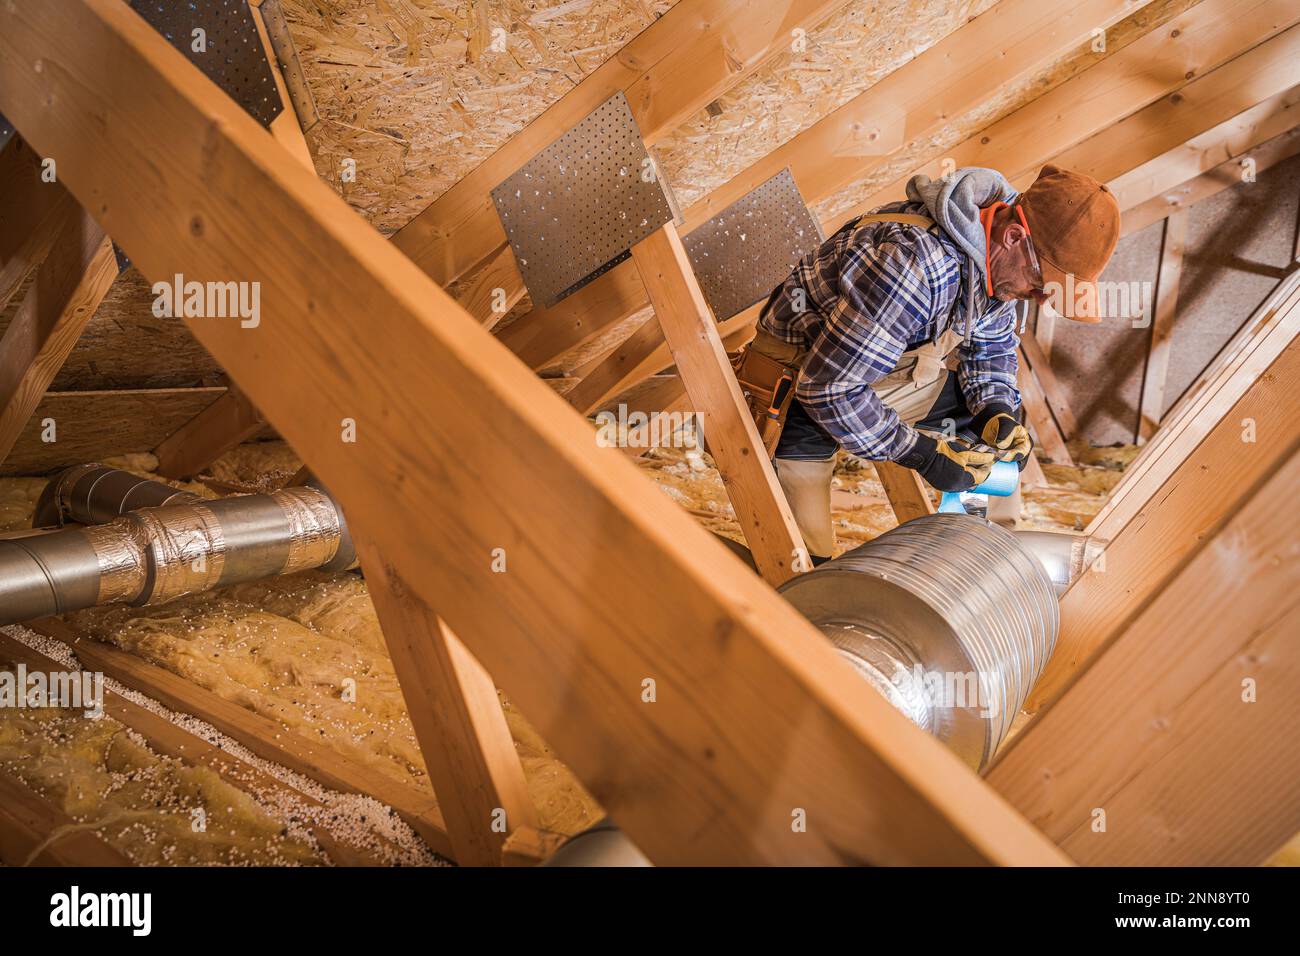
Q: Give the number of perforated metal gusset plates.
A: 3